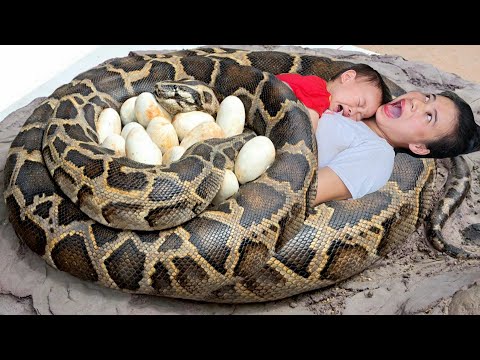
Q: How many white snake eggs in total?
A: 13